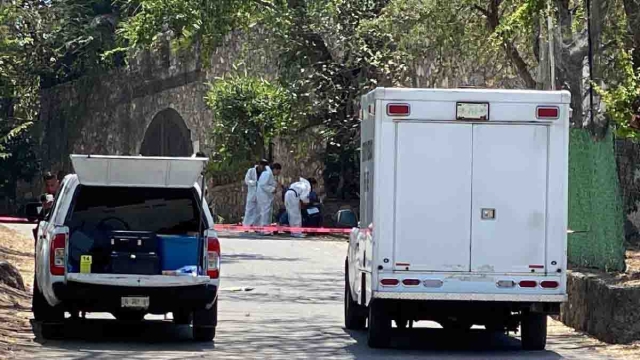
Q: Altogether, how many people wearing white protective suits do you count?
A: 3